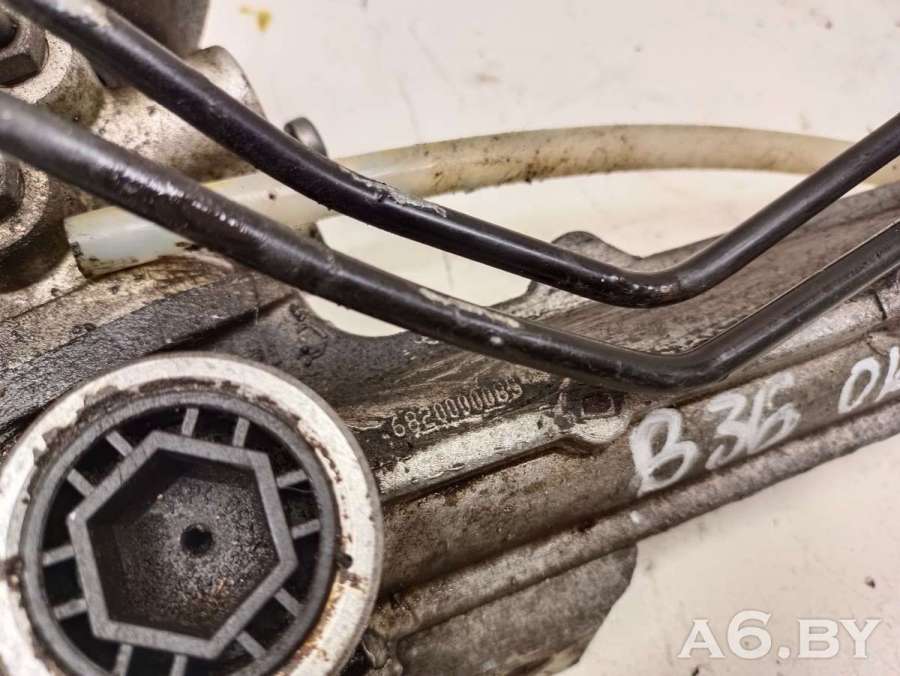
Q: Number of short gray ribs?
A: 12